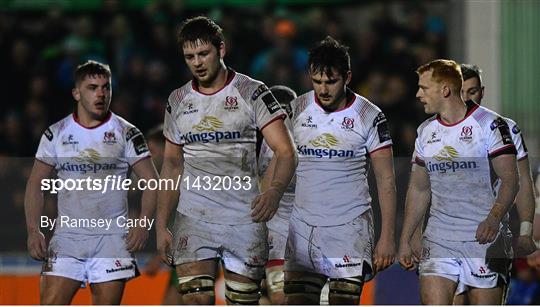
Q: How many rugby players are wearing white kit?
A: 6